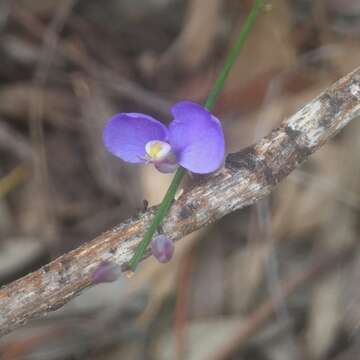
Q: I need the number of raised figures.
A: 0